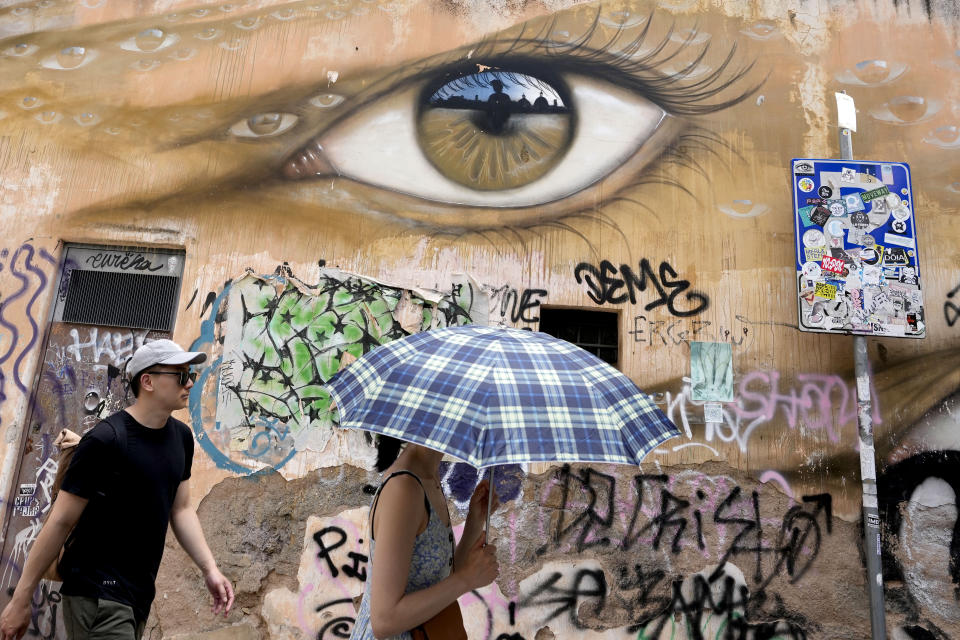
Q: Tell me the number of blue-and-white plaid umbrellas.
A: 1